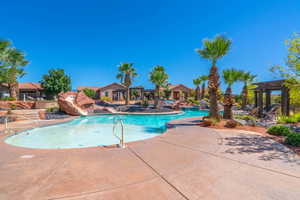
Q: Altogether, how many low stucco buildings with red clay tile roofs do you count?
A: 3